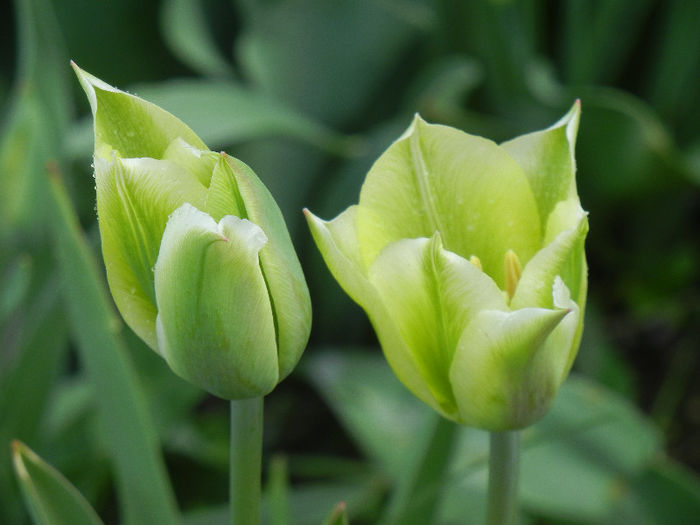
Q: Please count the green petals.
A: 12